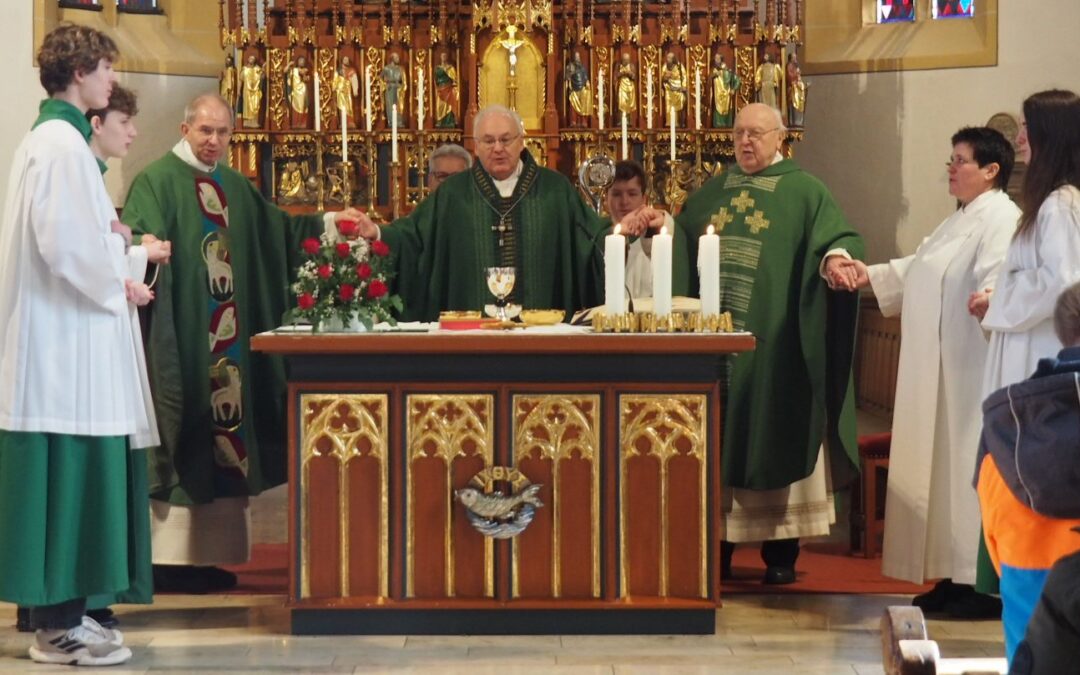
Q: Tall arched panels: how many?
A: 4